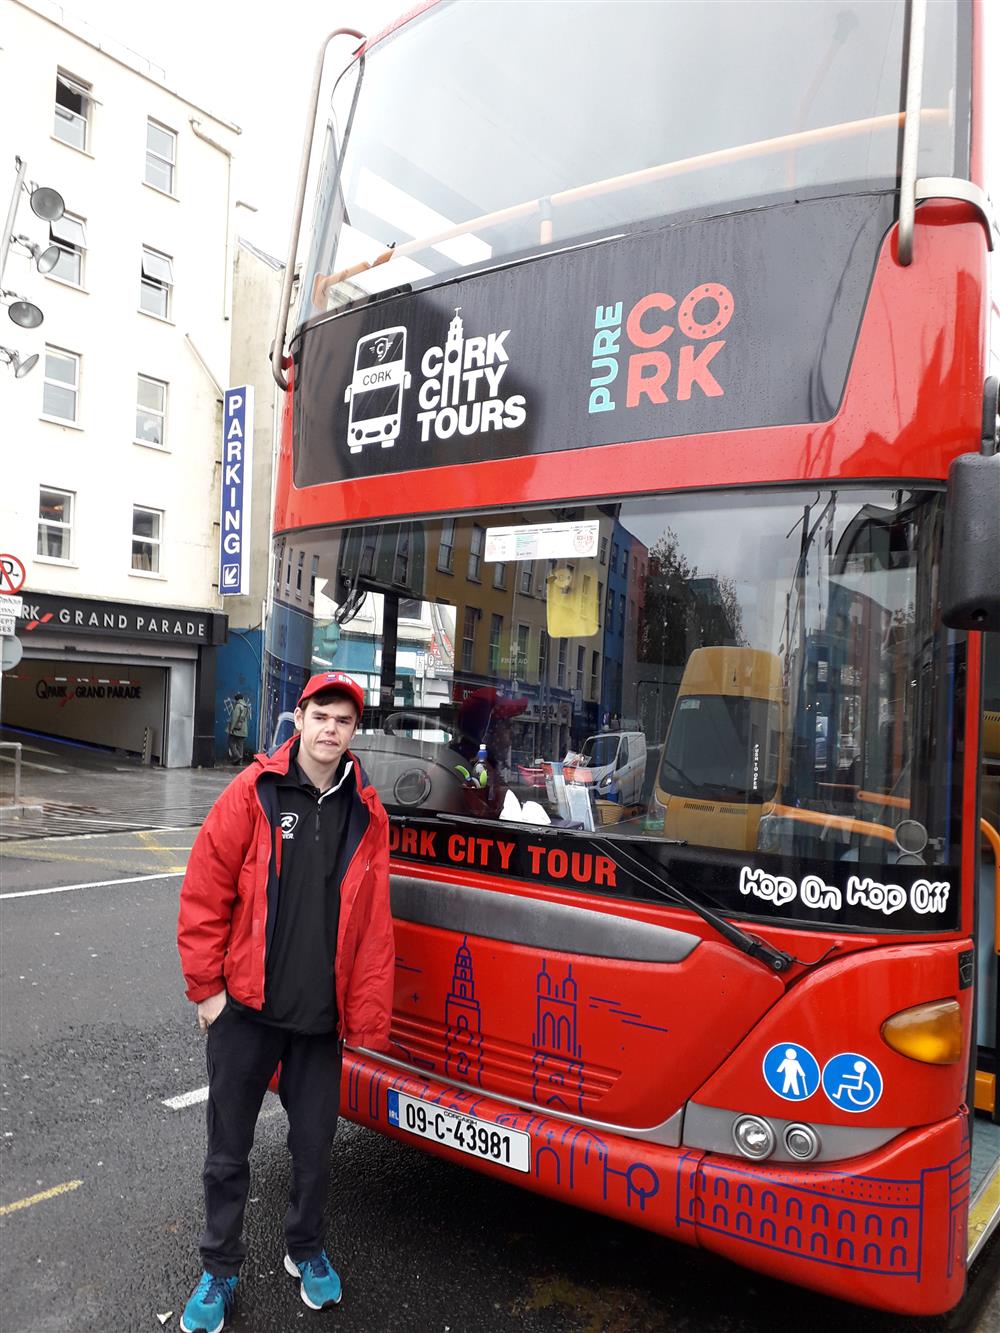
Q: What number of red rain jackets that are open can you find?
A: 1